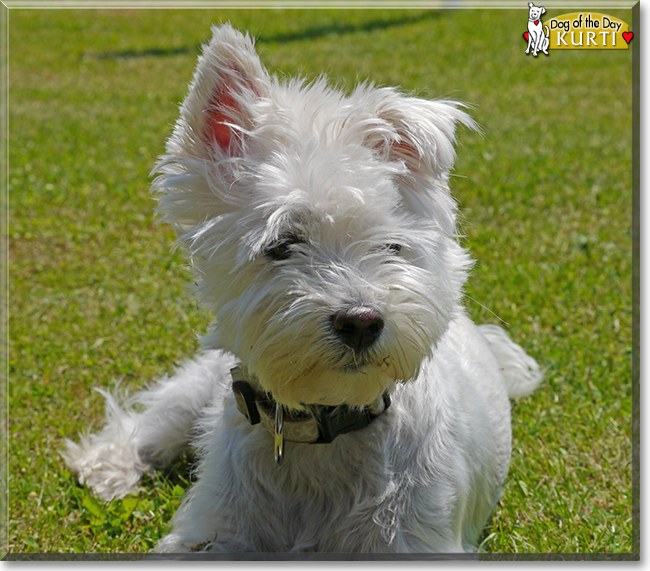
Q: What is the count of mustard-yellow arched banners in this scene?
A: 1